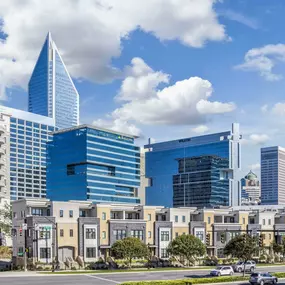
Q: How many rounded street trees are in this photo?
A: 3